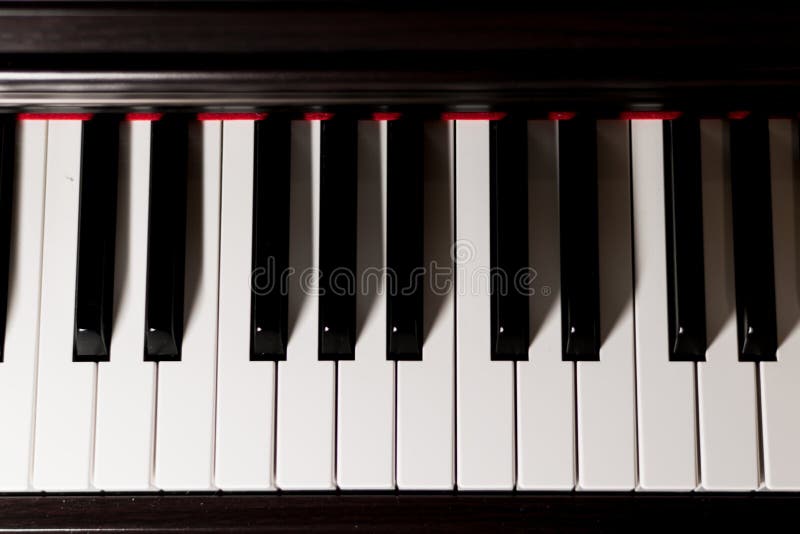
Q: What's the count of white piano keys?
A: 14